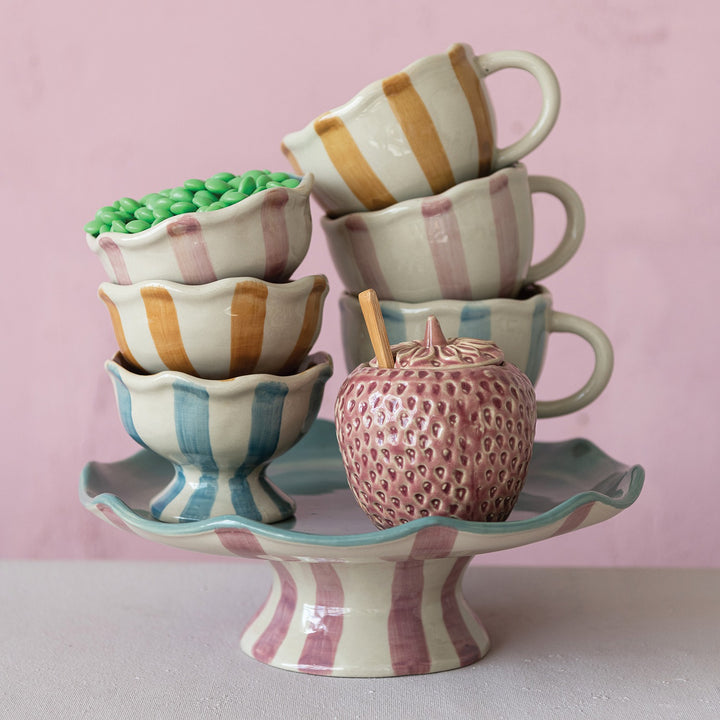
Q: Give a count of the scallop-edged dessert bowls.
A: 3